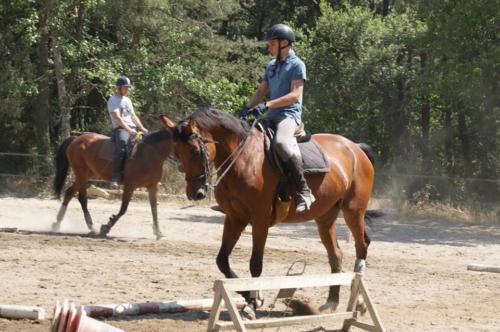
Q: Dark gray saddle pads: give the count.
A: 1